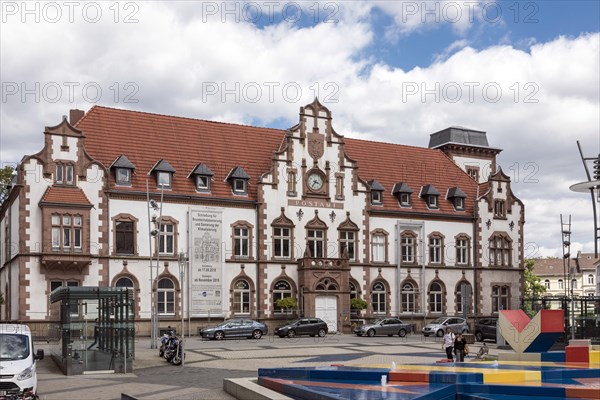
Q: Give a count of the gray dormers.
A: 8